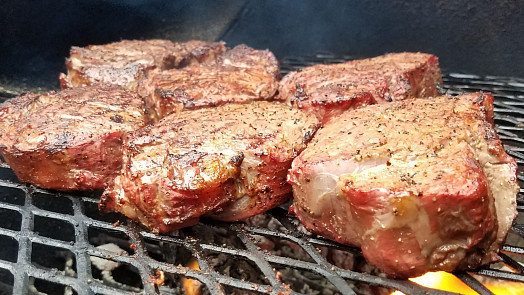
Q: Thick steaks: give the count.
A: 6